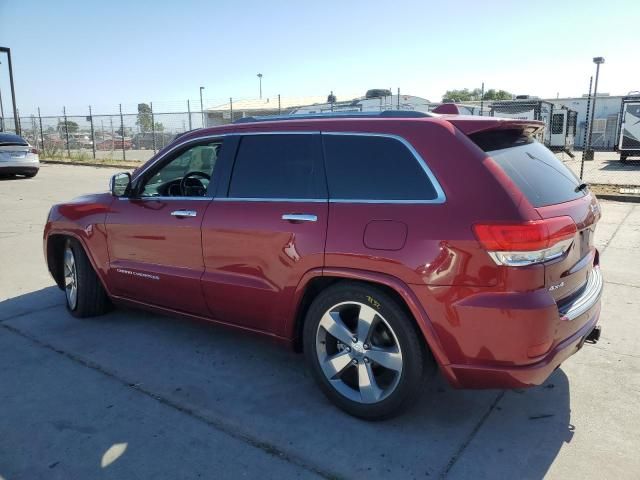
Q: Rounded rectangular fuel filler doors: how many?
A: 1